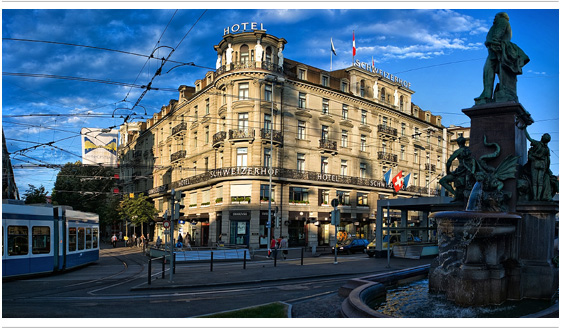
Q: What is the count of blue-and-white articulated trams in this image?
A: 1